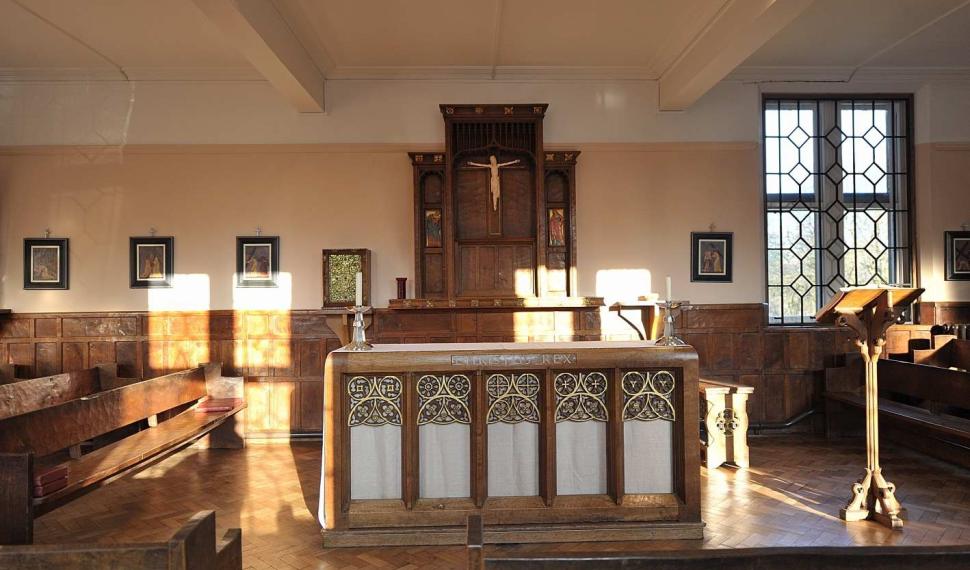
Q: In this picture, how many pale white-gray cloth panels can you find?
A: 5